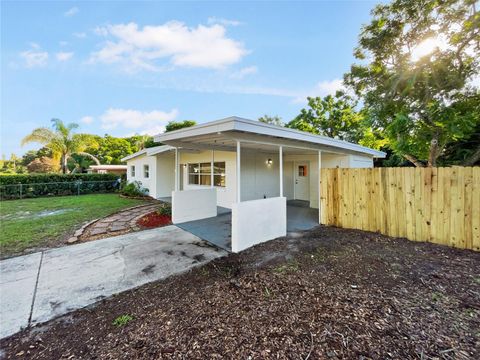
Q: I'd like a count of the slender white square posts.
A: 5